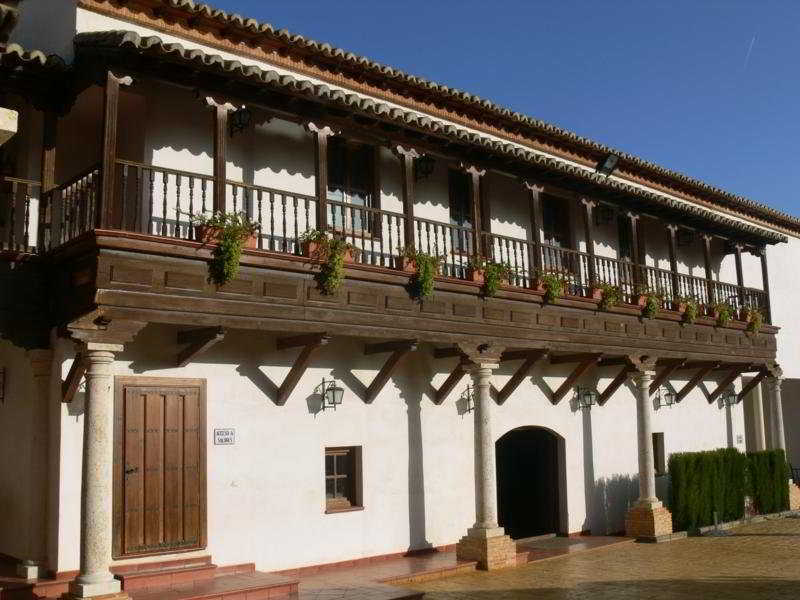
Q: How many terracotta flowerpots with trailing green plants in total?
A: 10